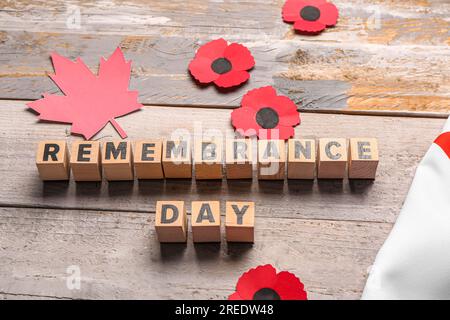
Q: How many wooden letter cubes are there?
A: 14